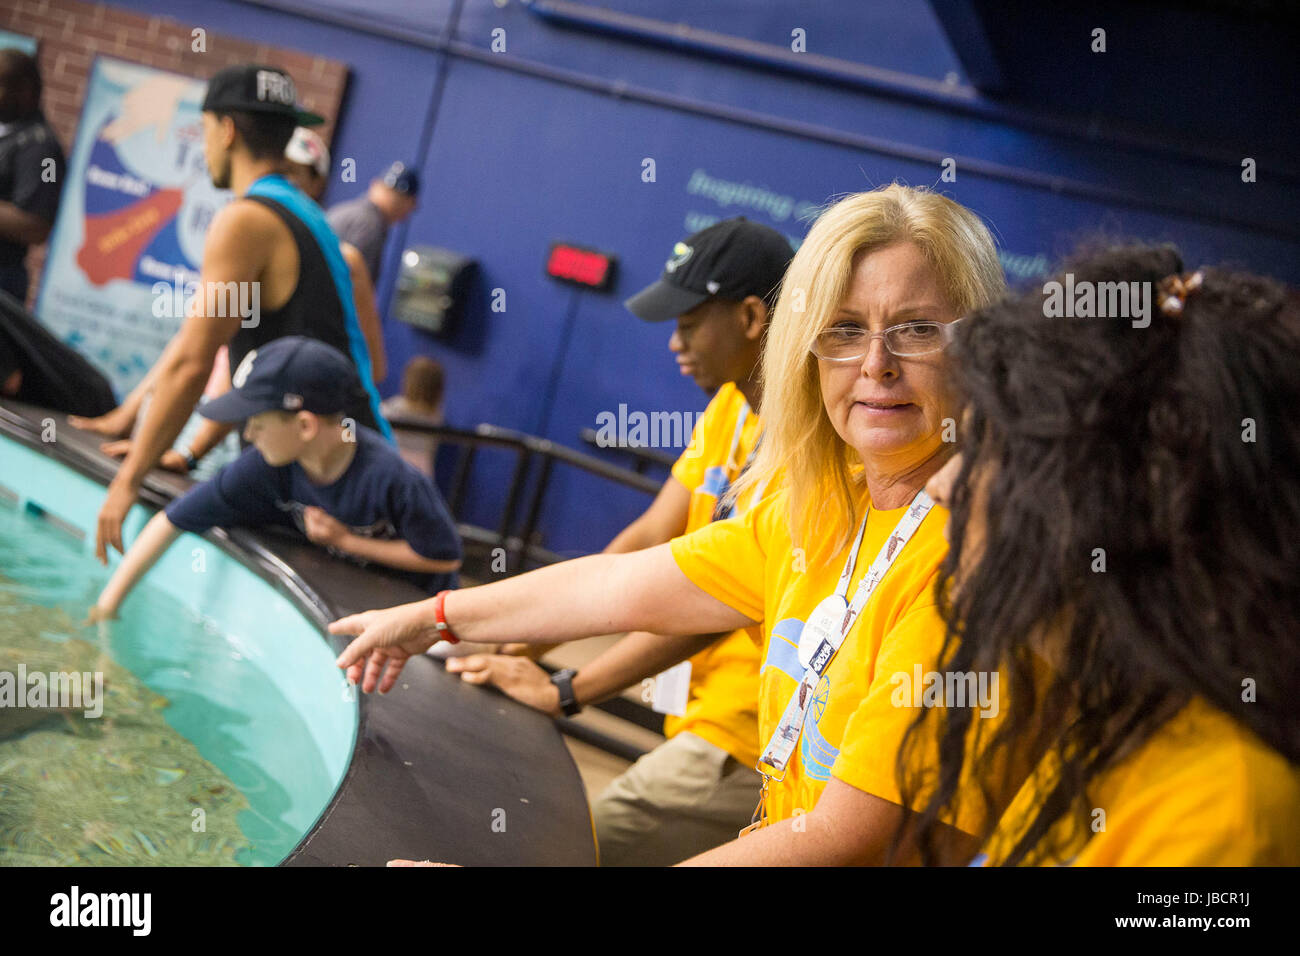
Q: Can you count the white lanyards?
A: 2